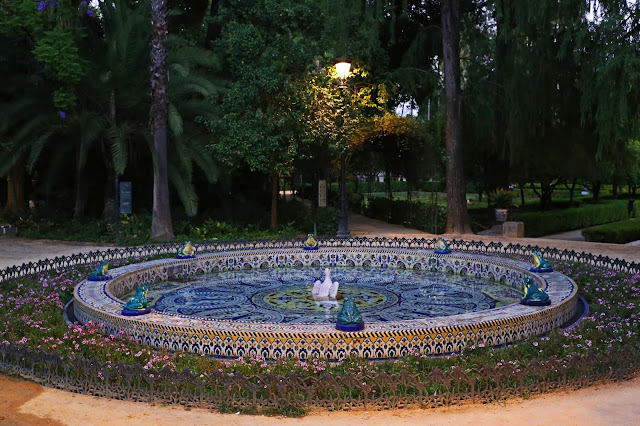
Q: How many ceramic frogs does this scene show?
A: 8